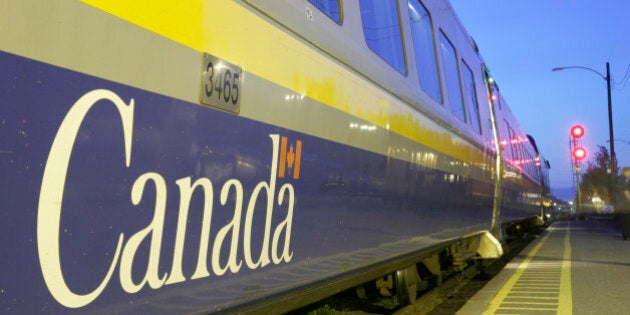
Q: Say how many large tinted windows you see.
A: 5